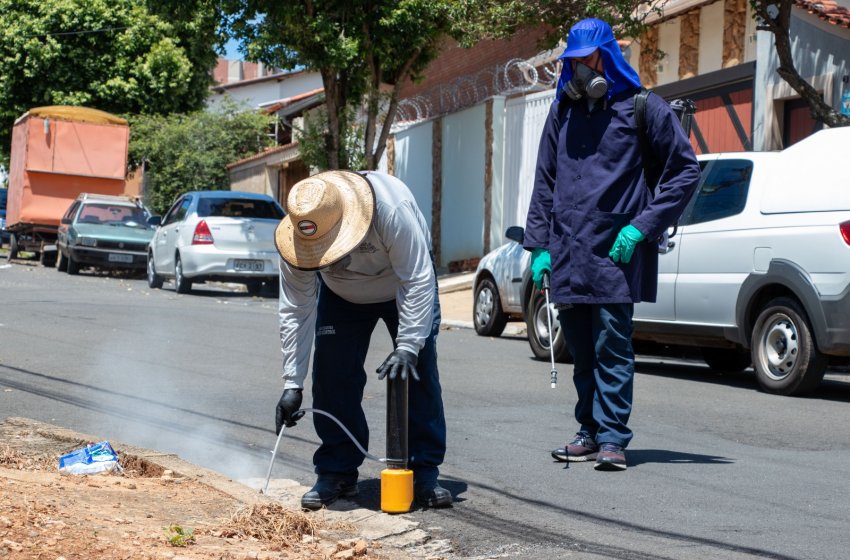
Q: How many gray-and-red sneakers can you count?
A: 2